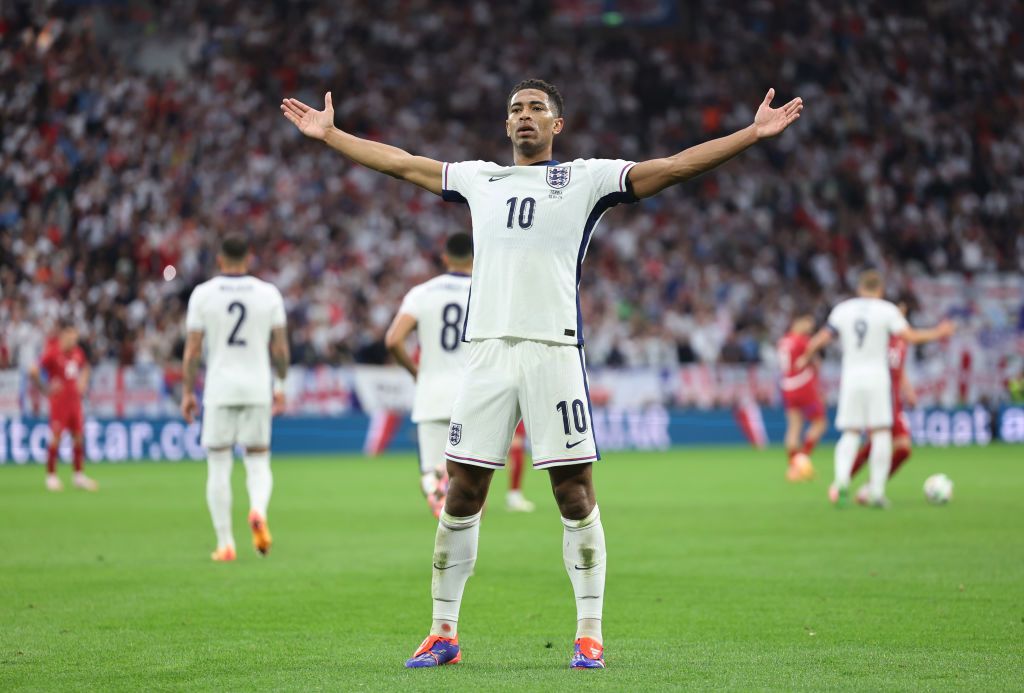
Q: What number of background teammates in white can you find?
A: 3